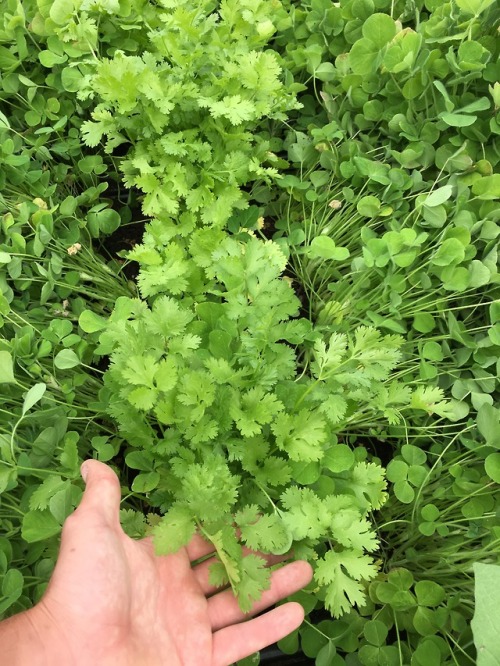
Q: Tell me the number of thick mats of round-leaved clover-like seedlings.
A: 2